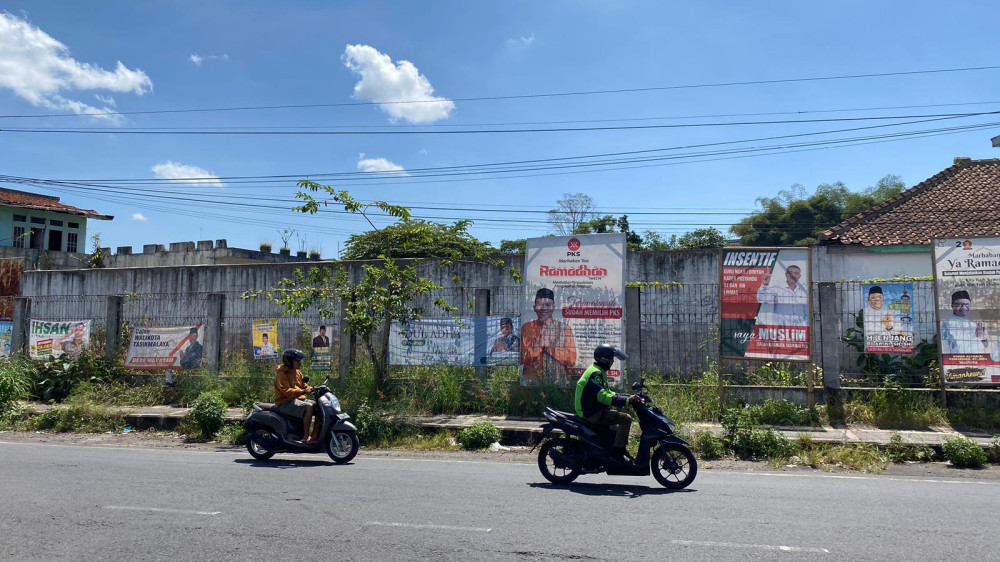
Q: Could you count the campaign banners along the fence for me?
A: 10